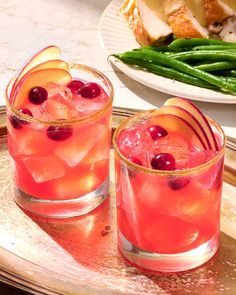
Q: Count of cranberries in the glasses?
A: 9